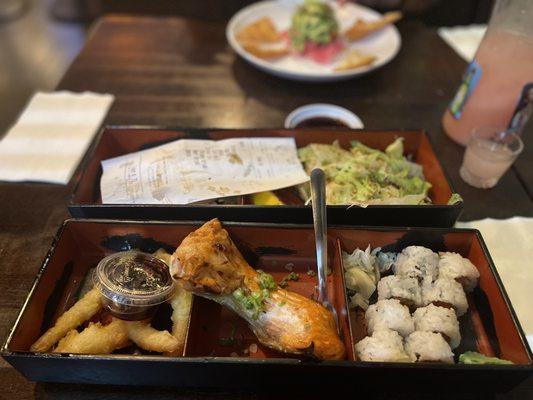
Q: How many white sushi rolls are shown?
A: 8